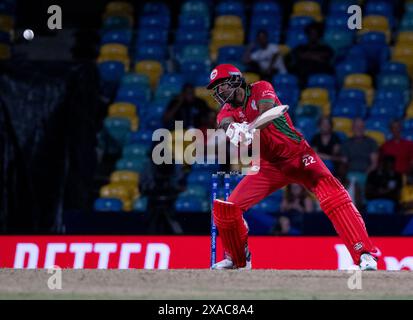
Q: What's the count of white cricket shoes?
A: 2